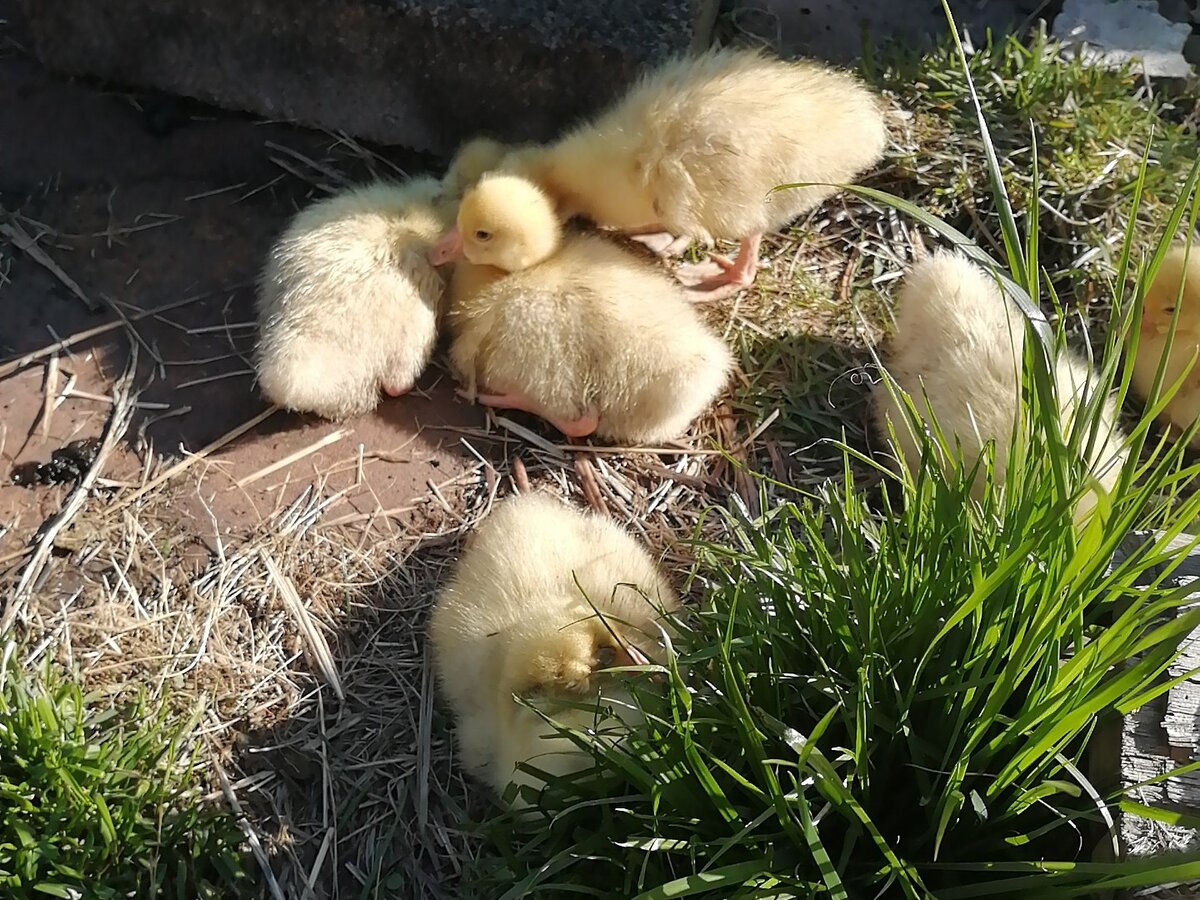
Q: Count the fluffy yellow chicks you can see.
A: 6